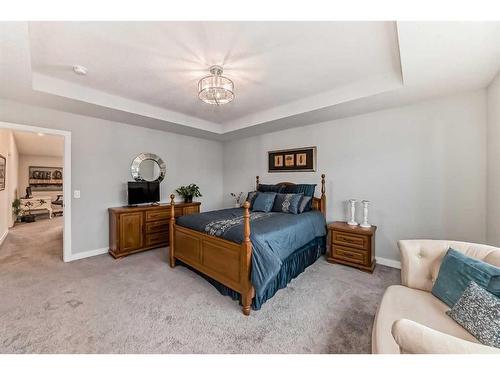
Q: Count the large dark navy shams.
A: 2